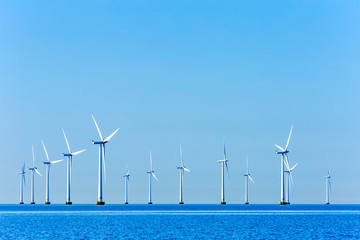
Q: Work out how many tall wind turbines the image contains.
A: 13